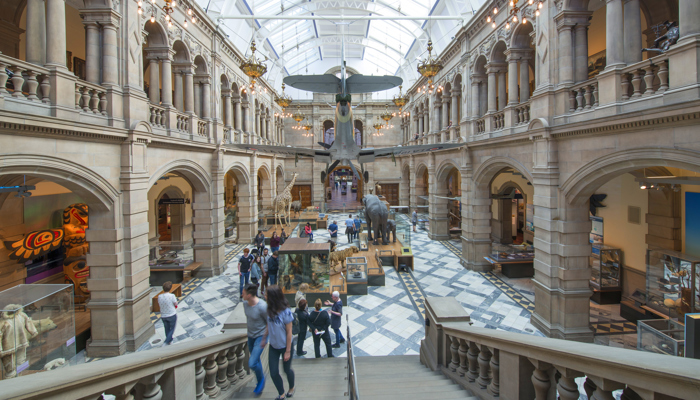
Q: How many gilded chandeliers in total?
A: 10